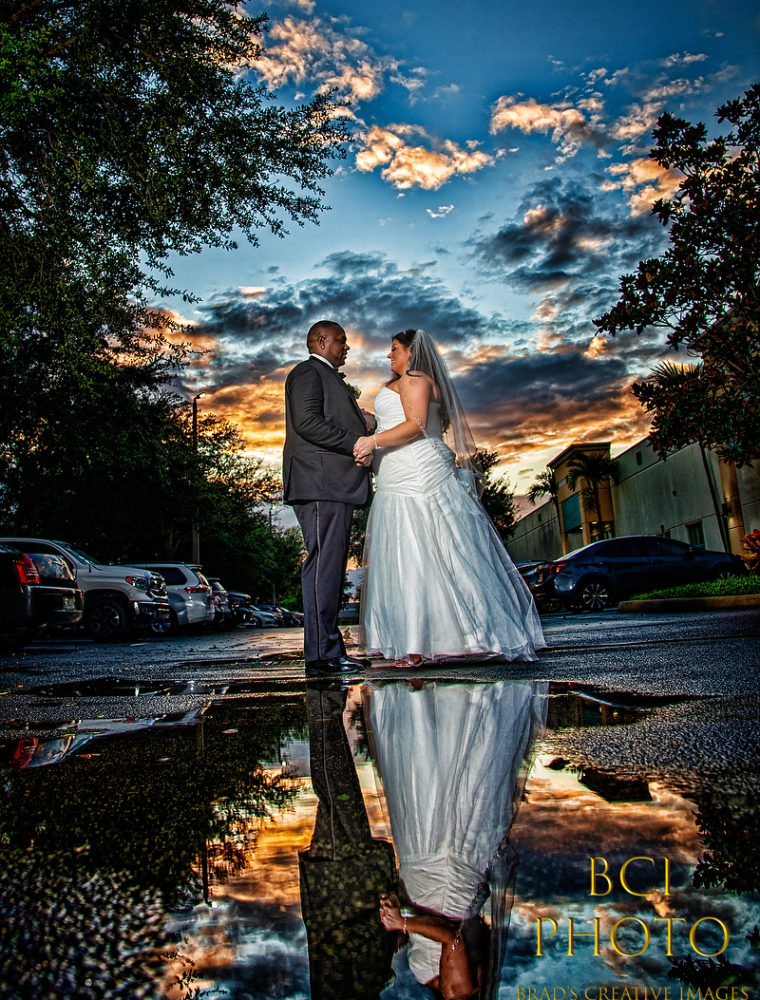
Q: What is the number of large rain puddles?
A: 1